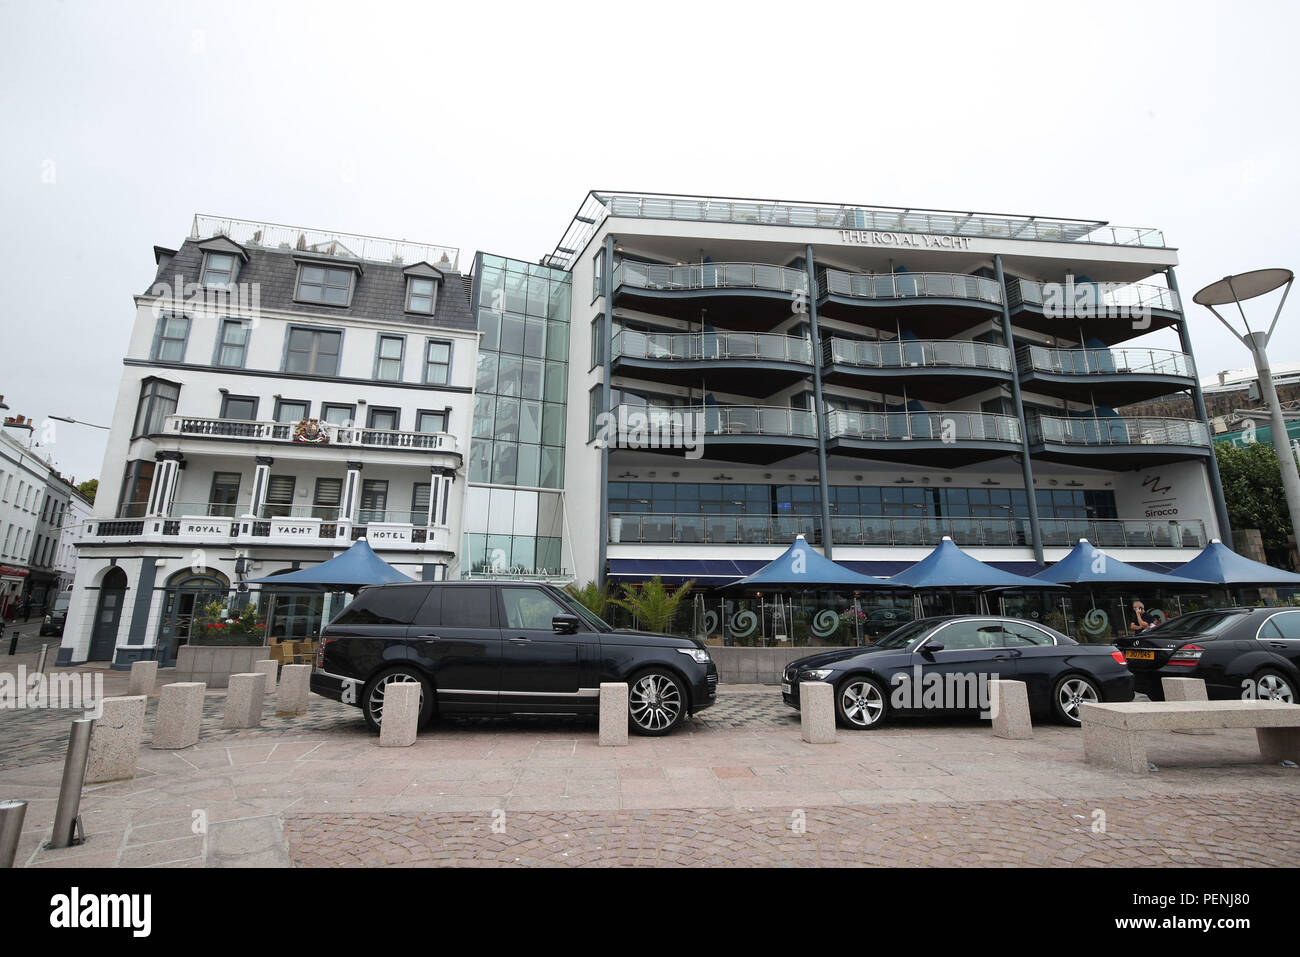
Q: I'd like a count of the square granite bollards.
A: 11